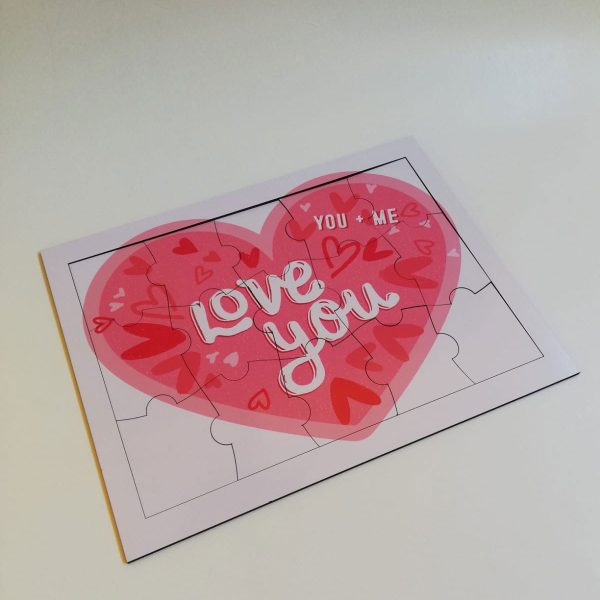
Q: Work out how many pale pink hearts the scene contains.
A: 9